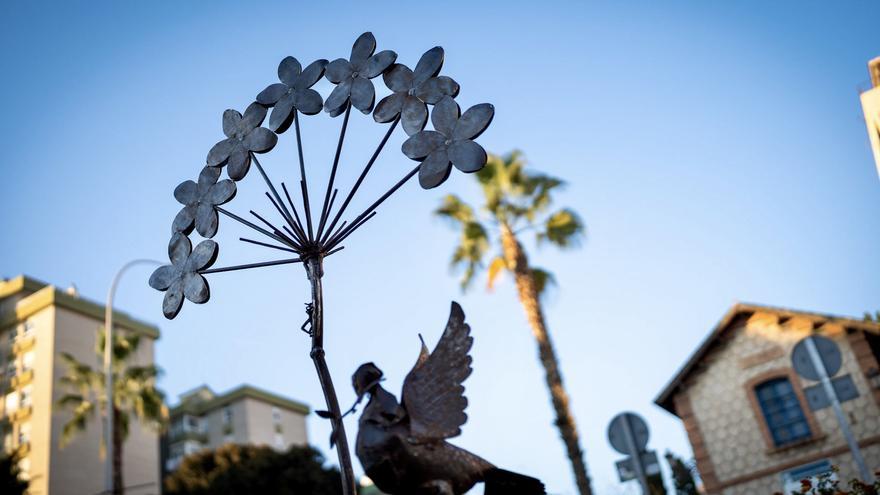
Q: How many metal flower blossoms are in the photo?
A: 7